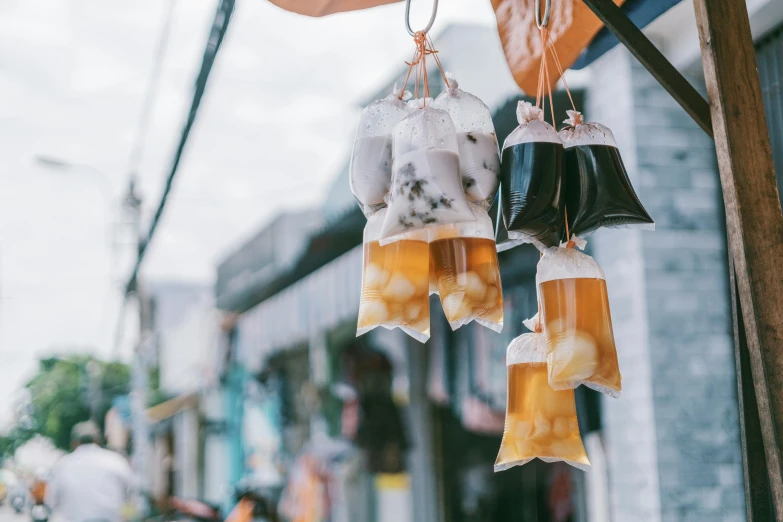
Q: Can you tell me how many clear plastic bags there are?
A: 9